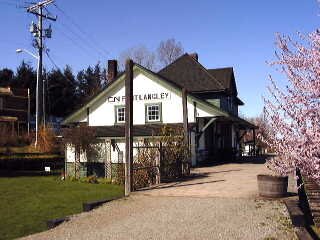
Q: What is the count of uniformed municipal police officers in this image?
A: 0